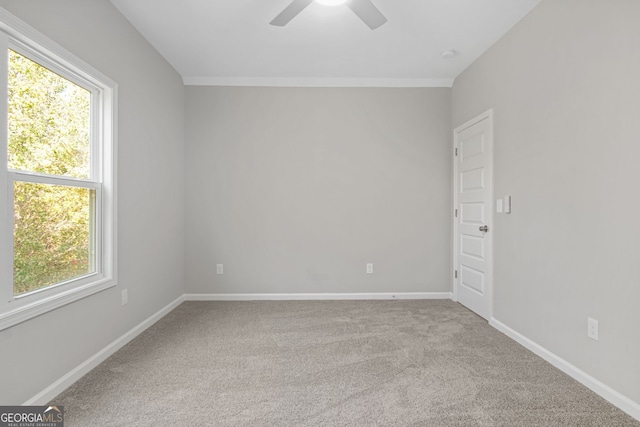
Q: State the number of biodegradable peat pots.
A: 0